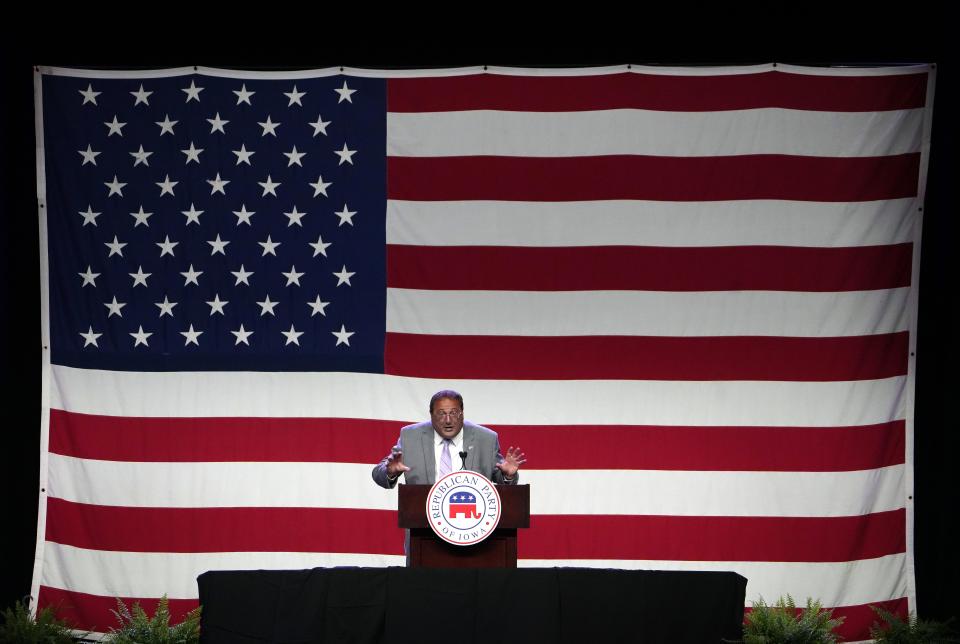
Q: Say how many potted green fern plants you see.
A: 4